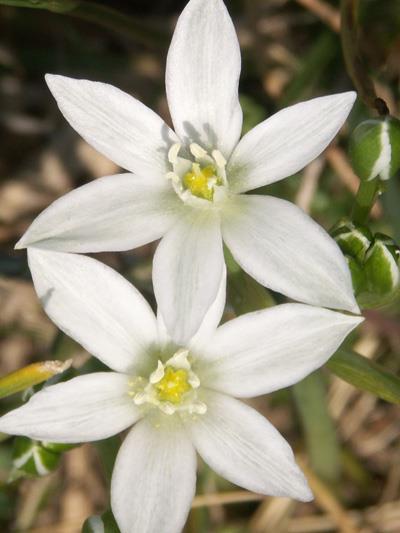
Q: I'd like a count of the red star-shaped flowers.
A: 0